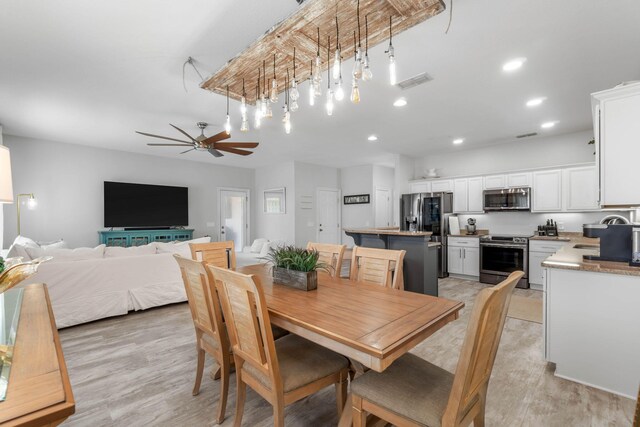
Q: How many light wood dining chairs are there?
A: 6